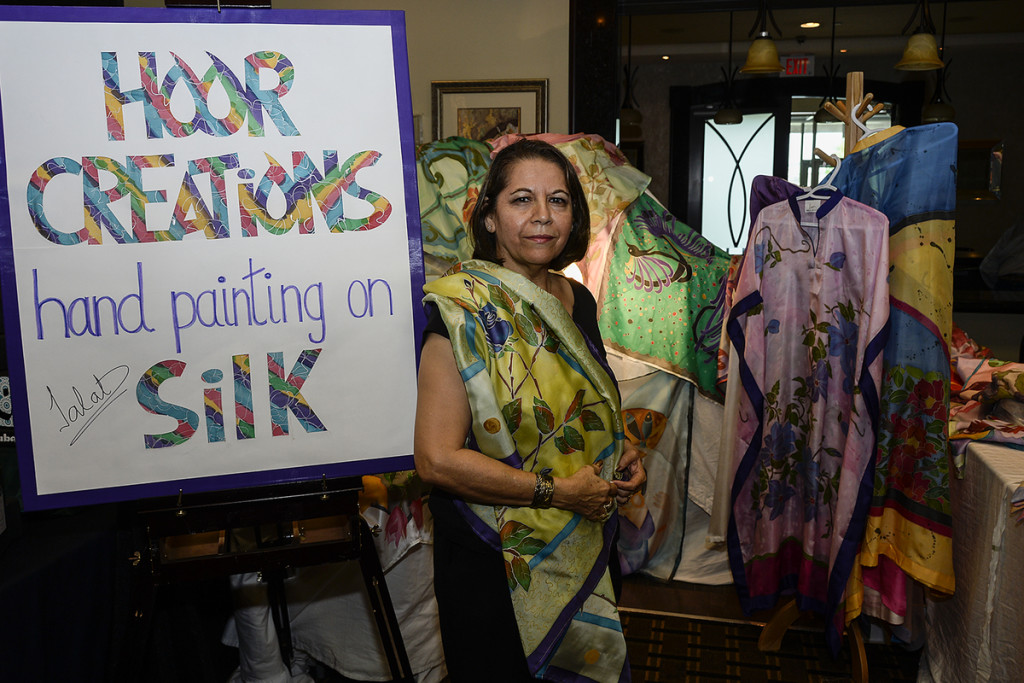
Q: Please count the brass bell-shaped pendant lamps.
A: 2